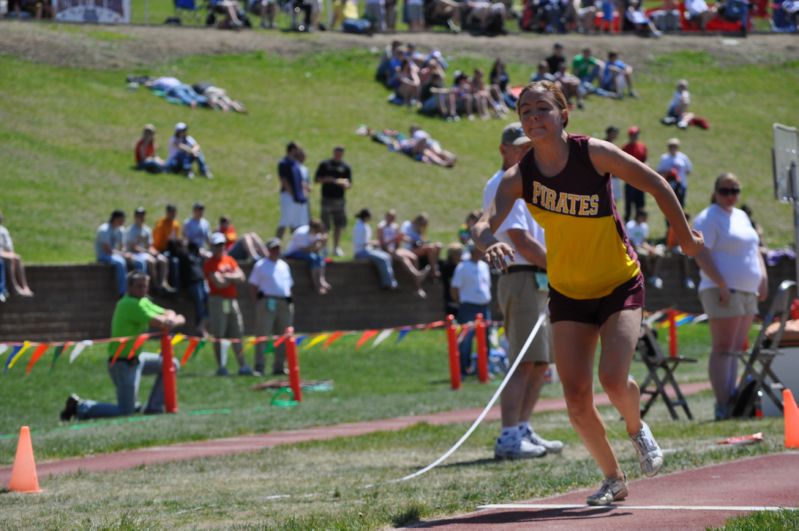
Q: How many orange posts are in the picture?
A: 5